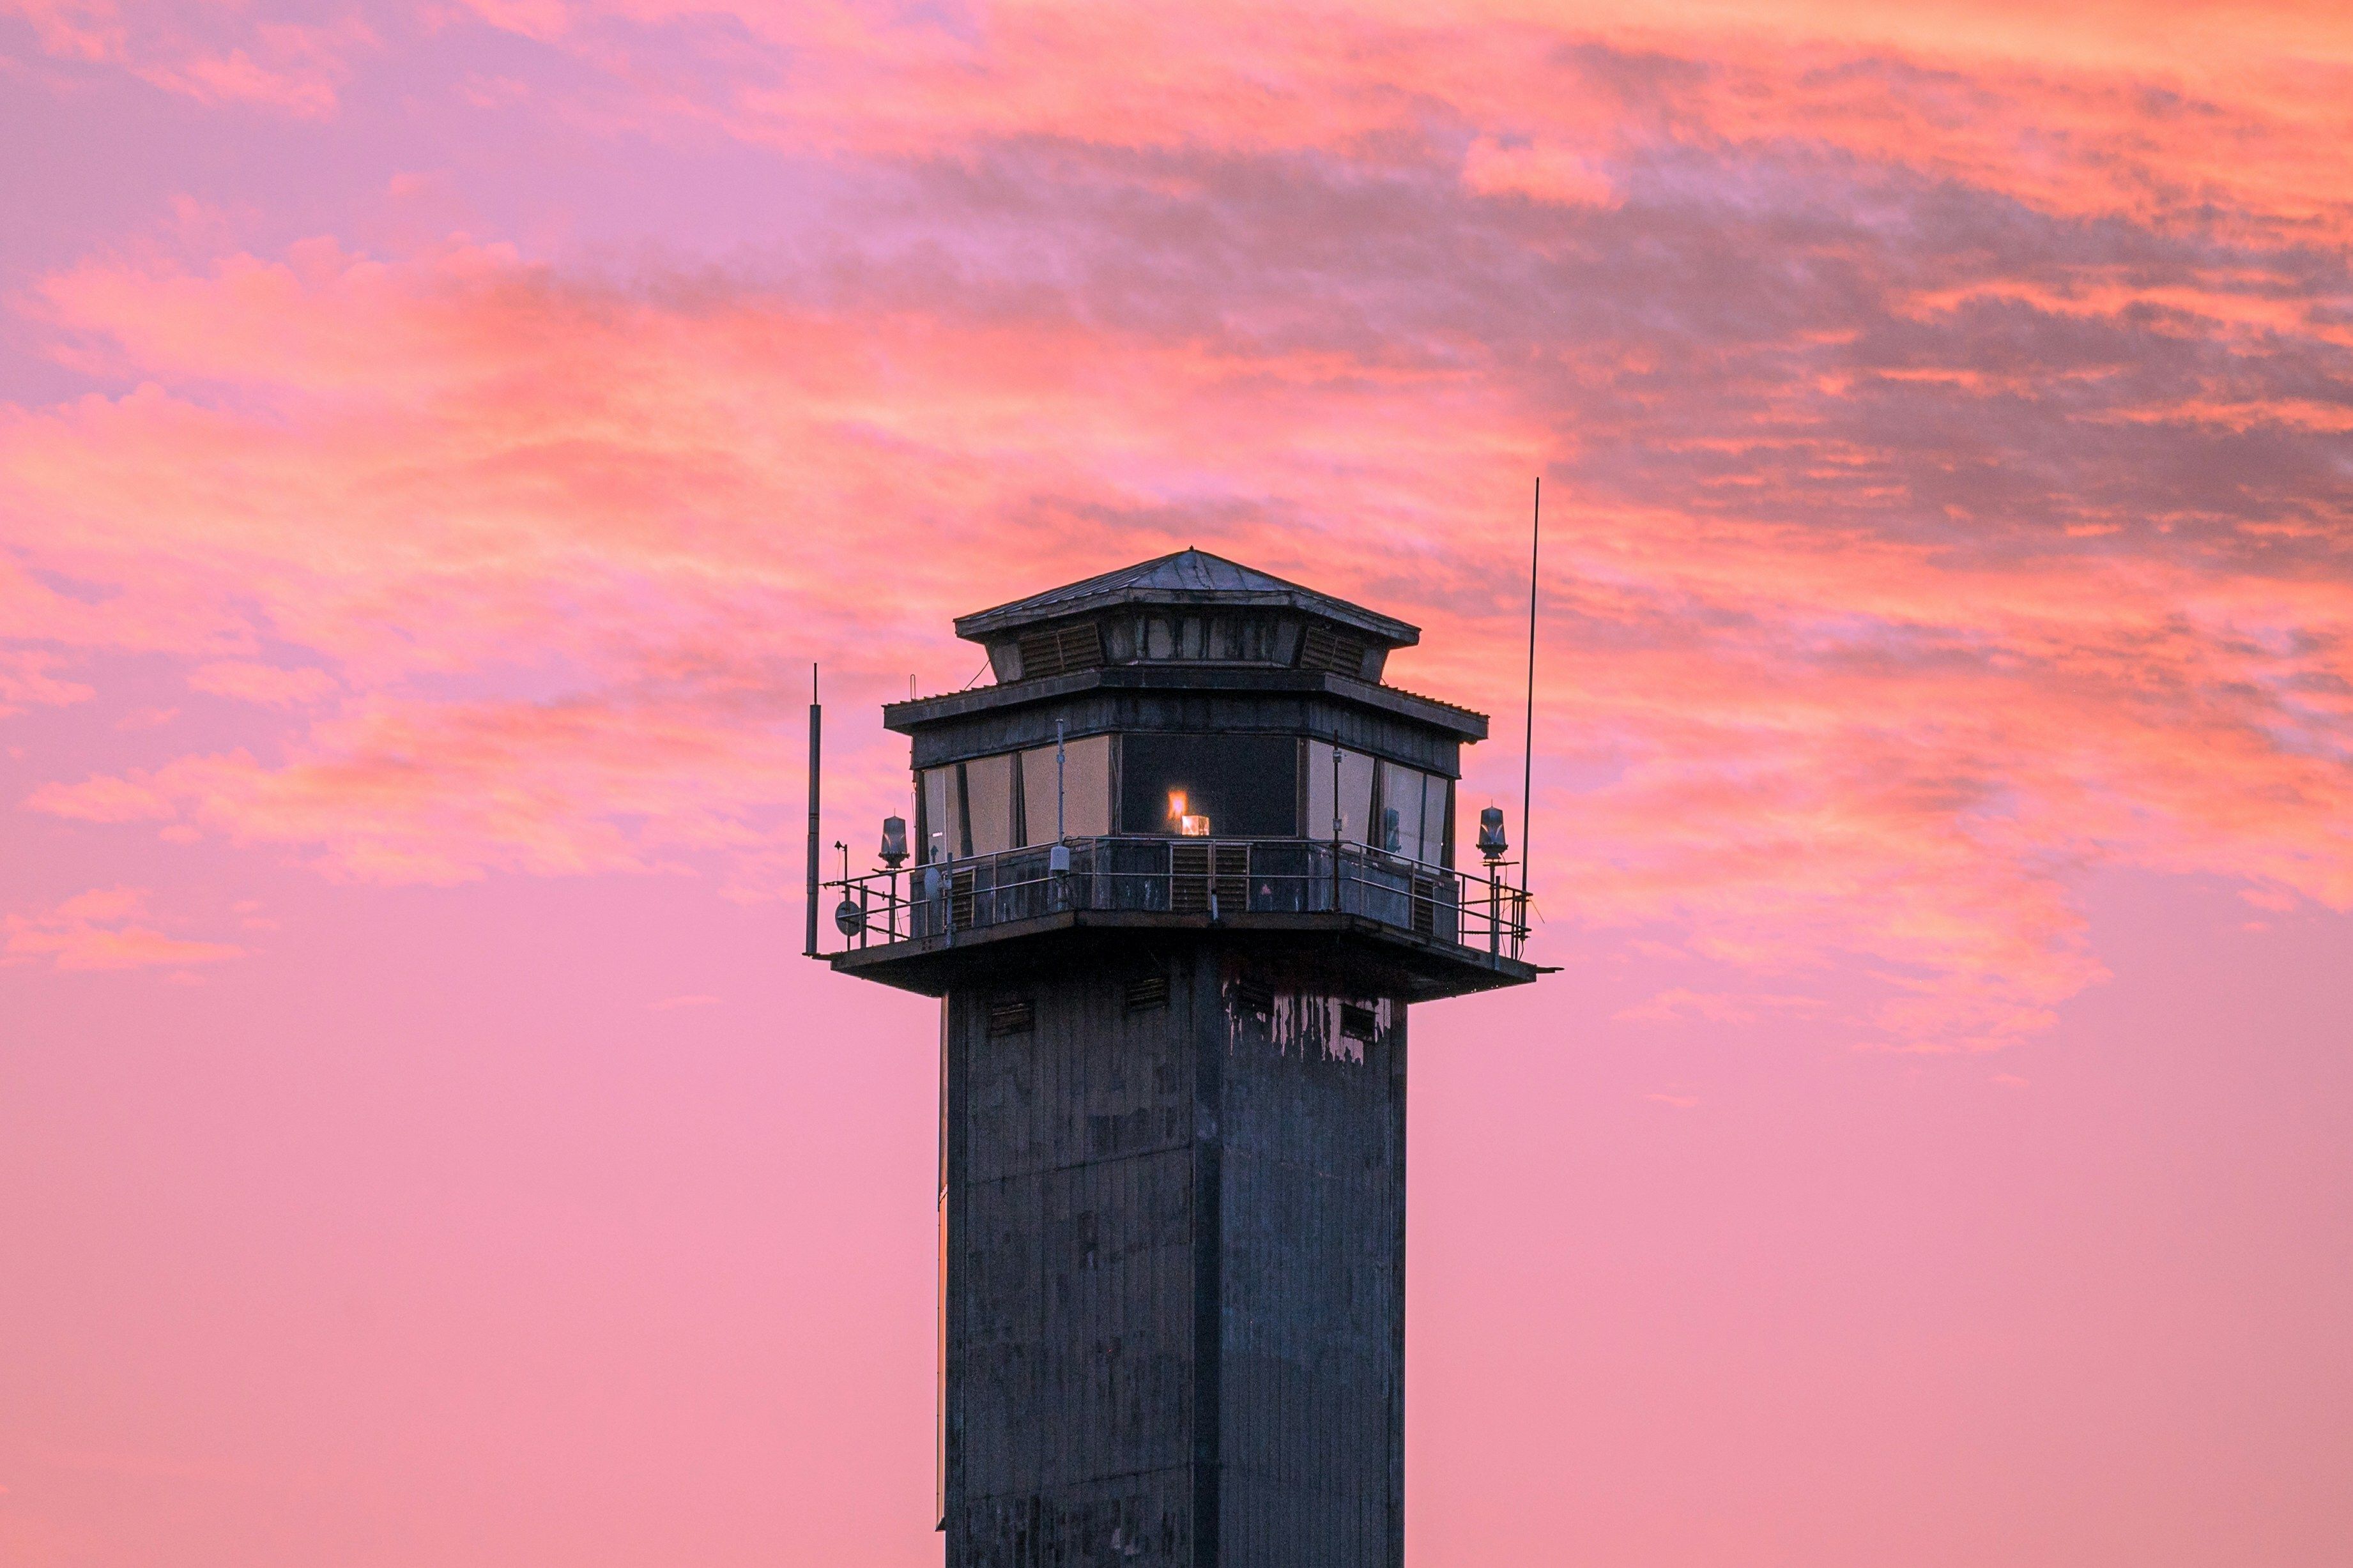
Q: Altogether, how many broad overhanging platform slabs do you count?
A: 1